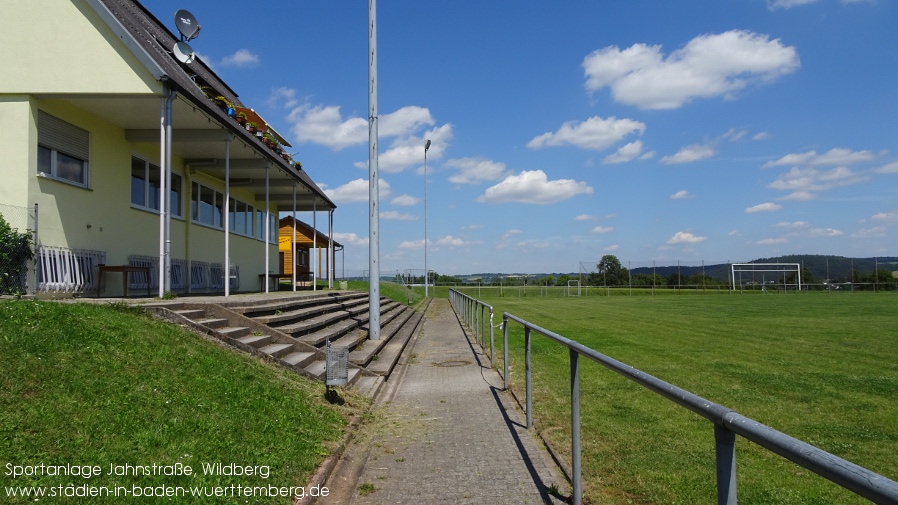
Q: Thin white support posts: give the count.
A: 6